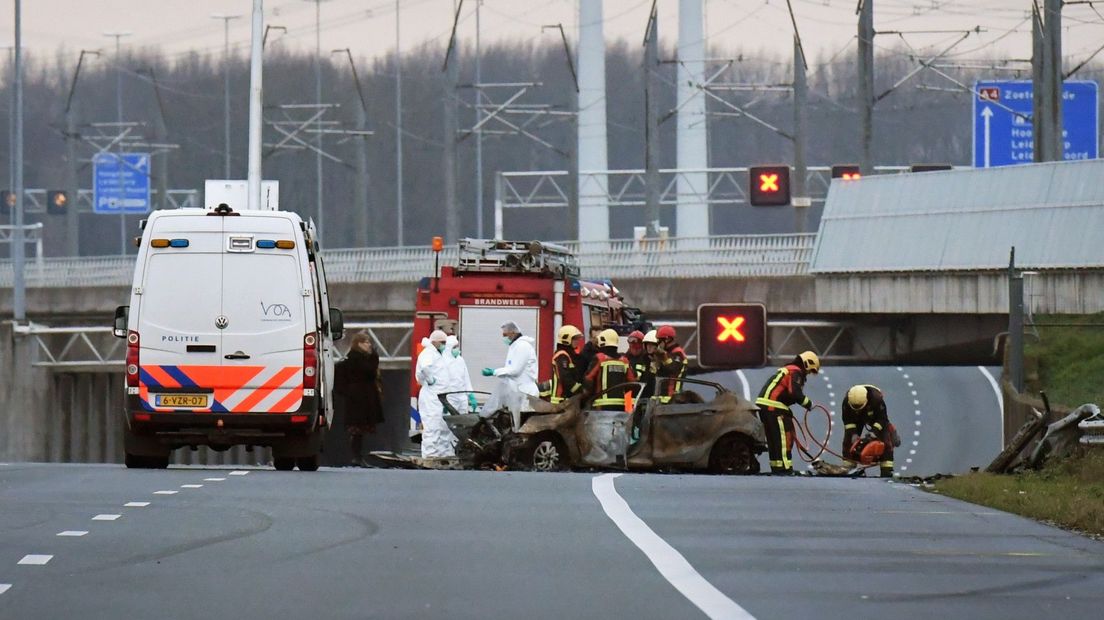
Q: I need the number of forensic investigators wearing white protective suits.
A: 3